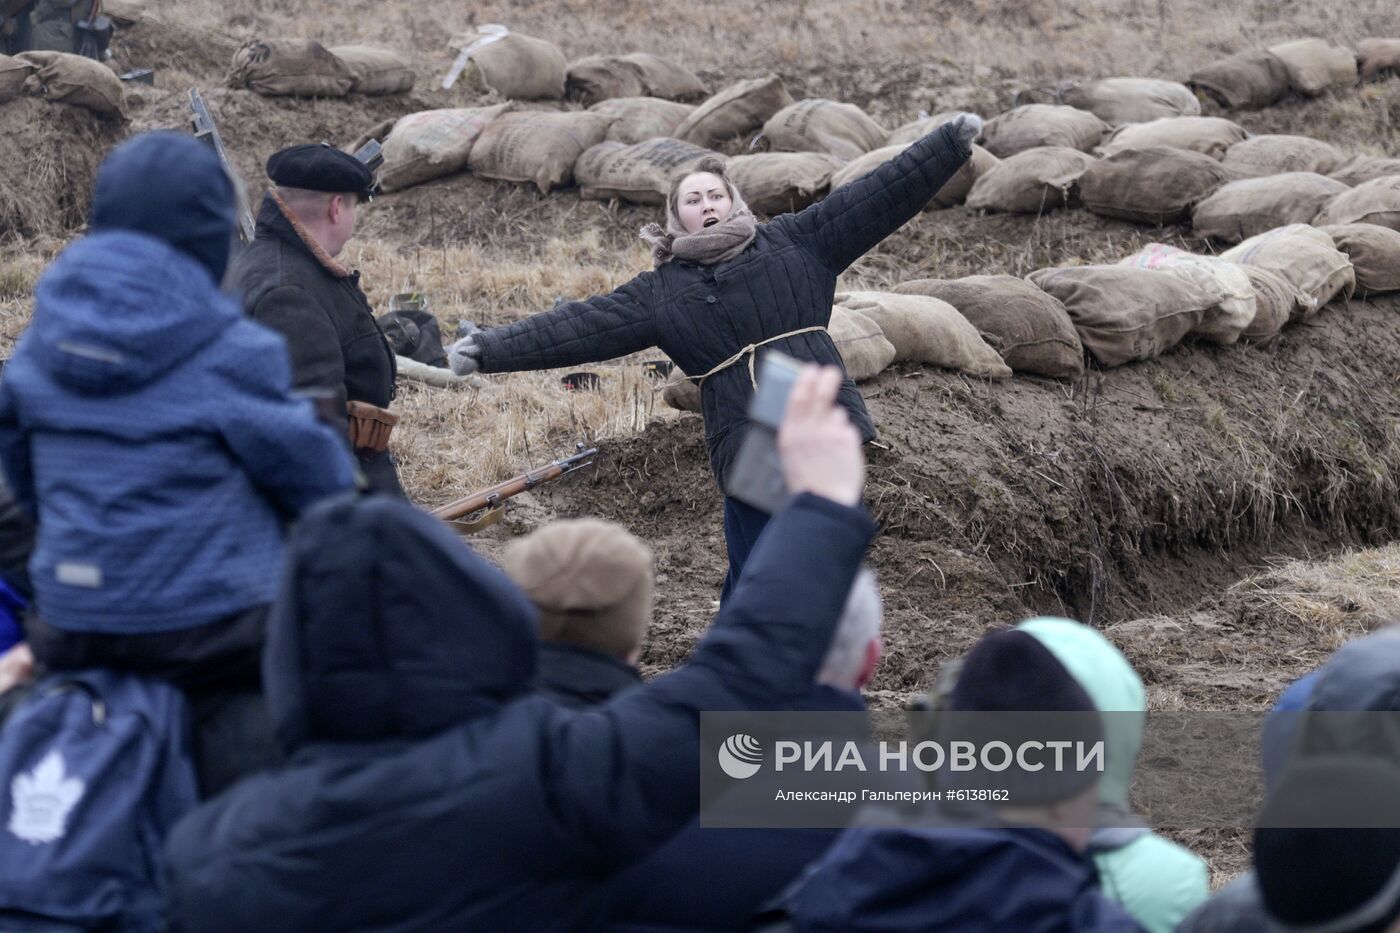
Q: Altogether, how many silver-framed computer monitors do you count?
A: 0